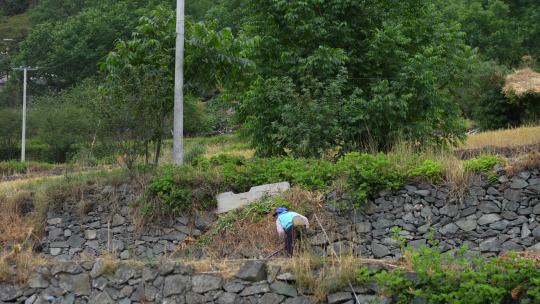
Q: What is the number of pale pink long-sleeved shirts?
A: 1